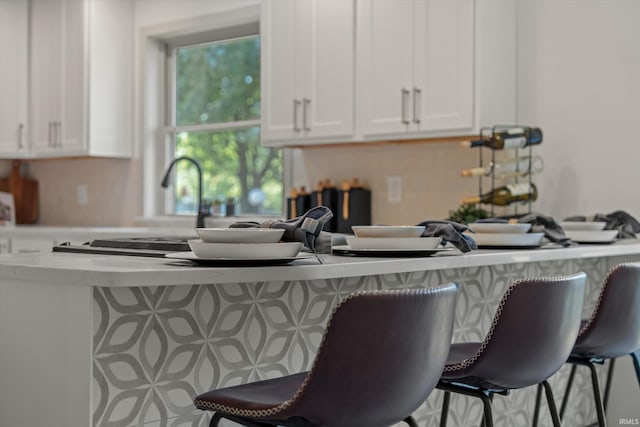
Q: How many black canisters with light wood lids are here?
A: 3